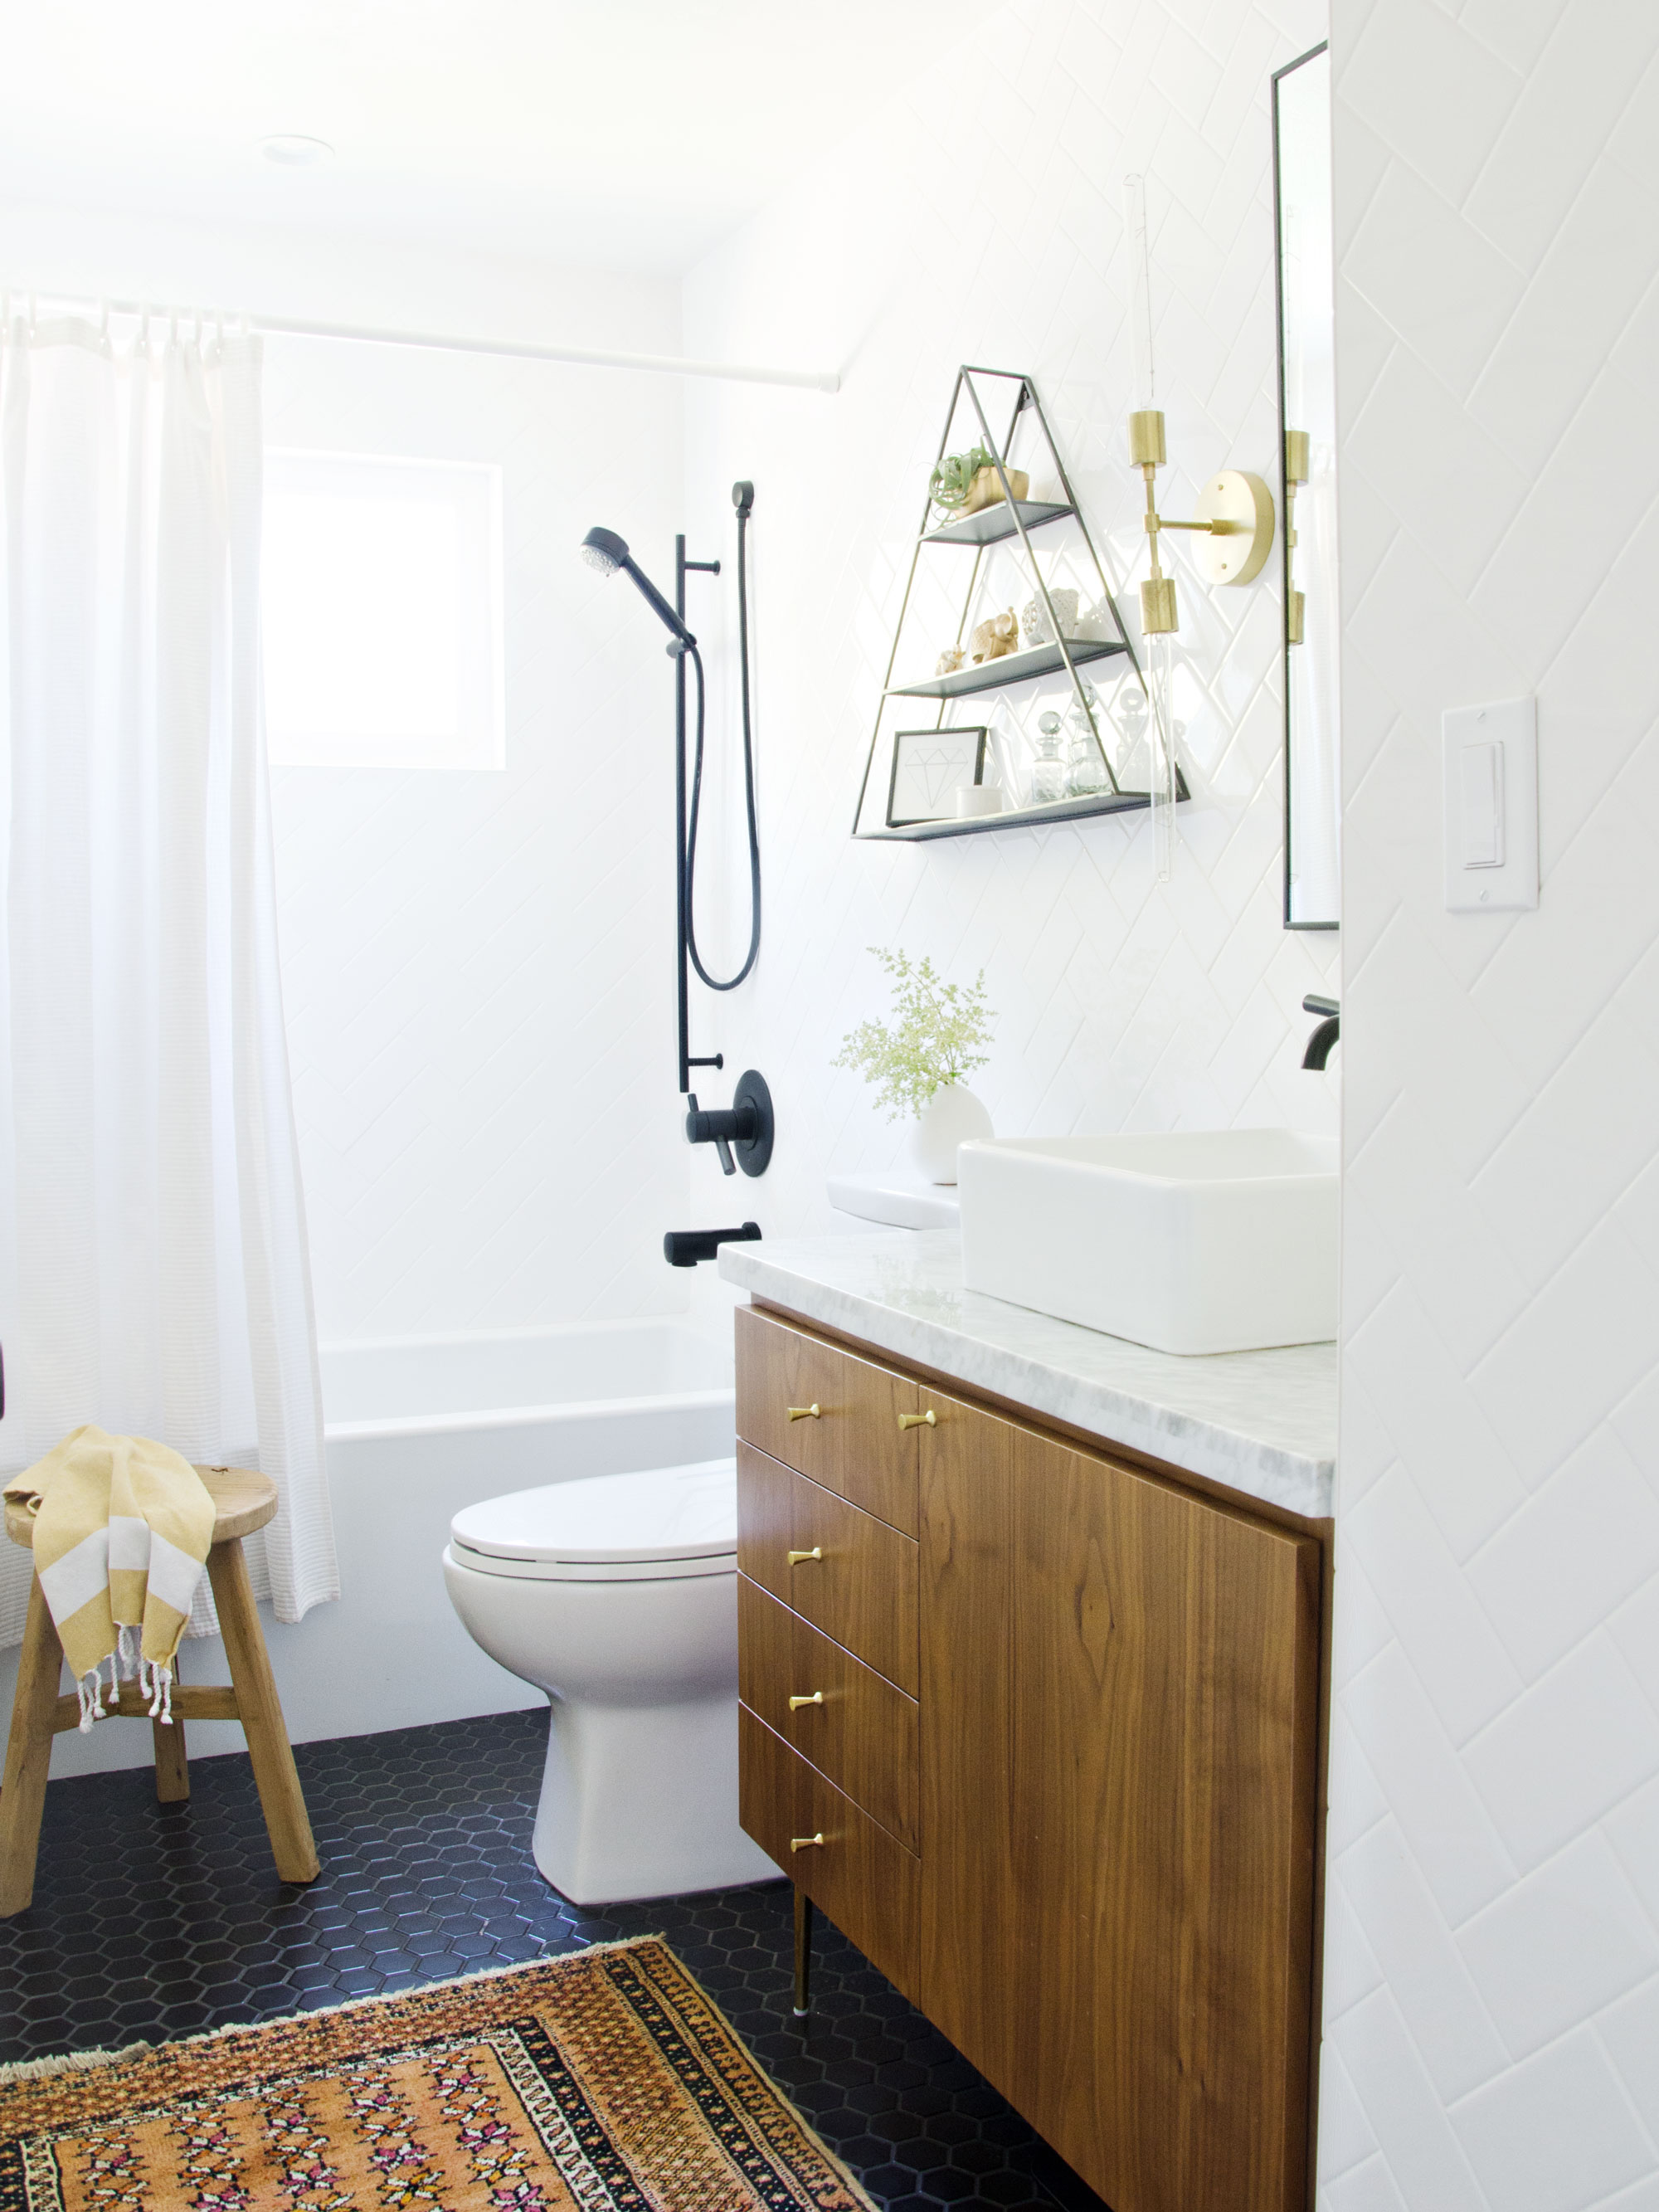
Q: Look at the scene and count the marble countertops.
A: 1